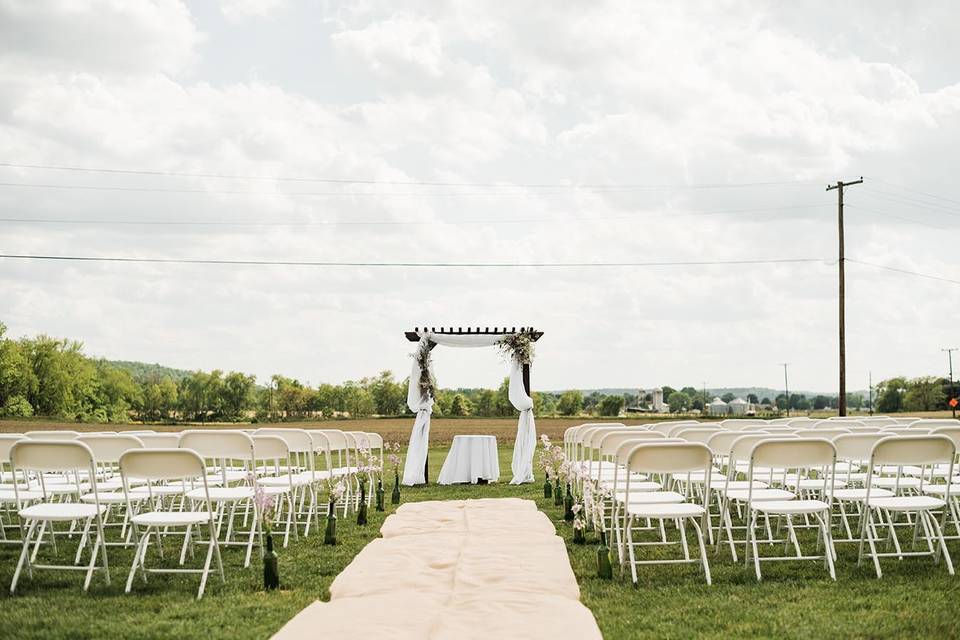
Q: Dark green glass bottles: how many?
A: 10